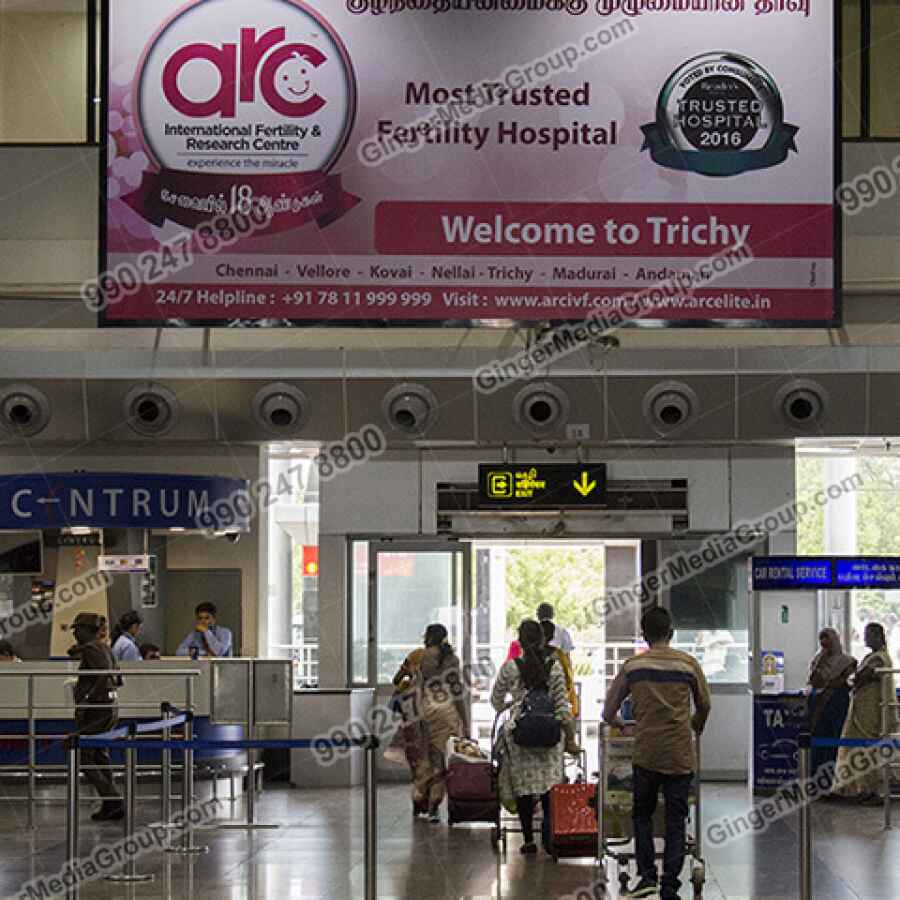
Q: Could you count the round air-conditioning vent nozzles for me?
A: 7